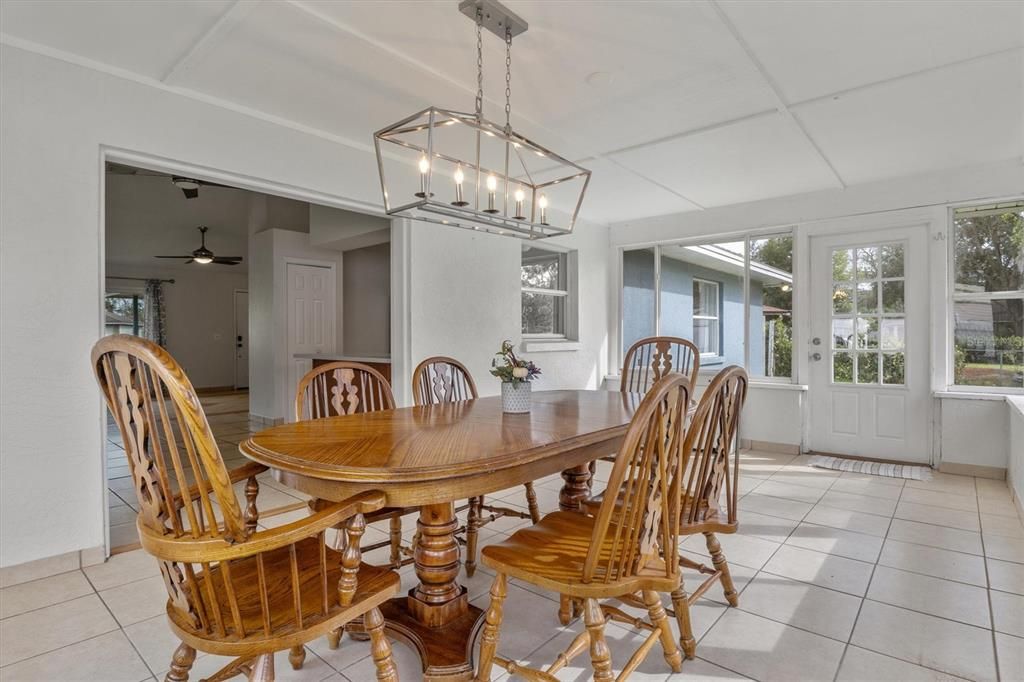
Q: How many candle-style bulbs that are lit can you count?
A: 5